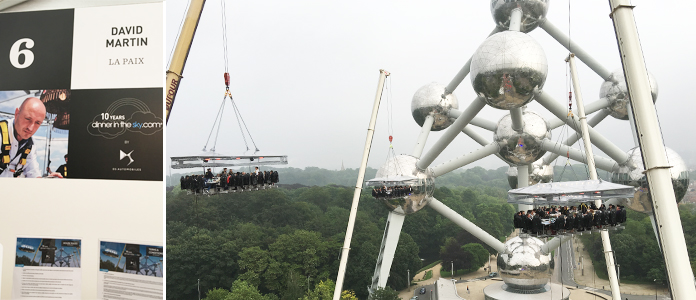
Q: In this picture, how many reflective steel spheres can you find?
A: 9